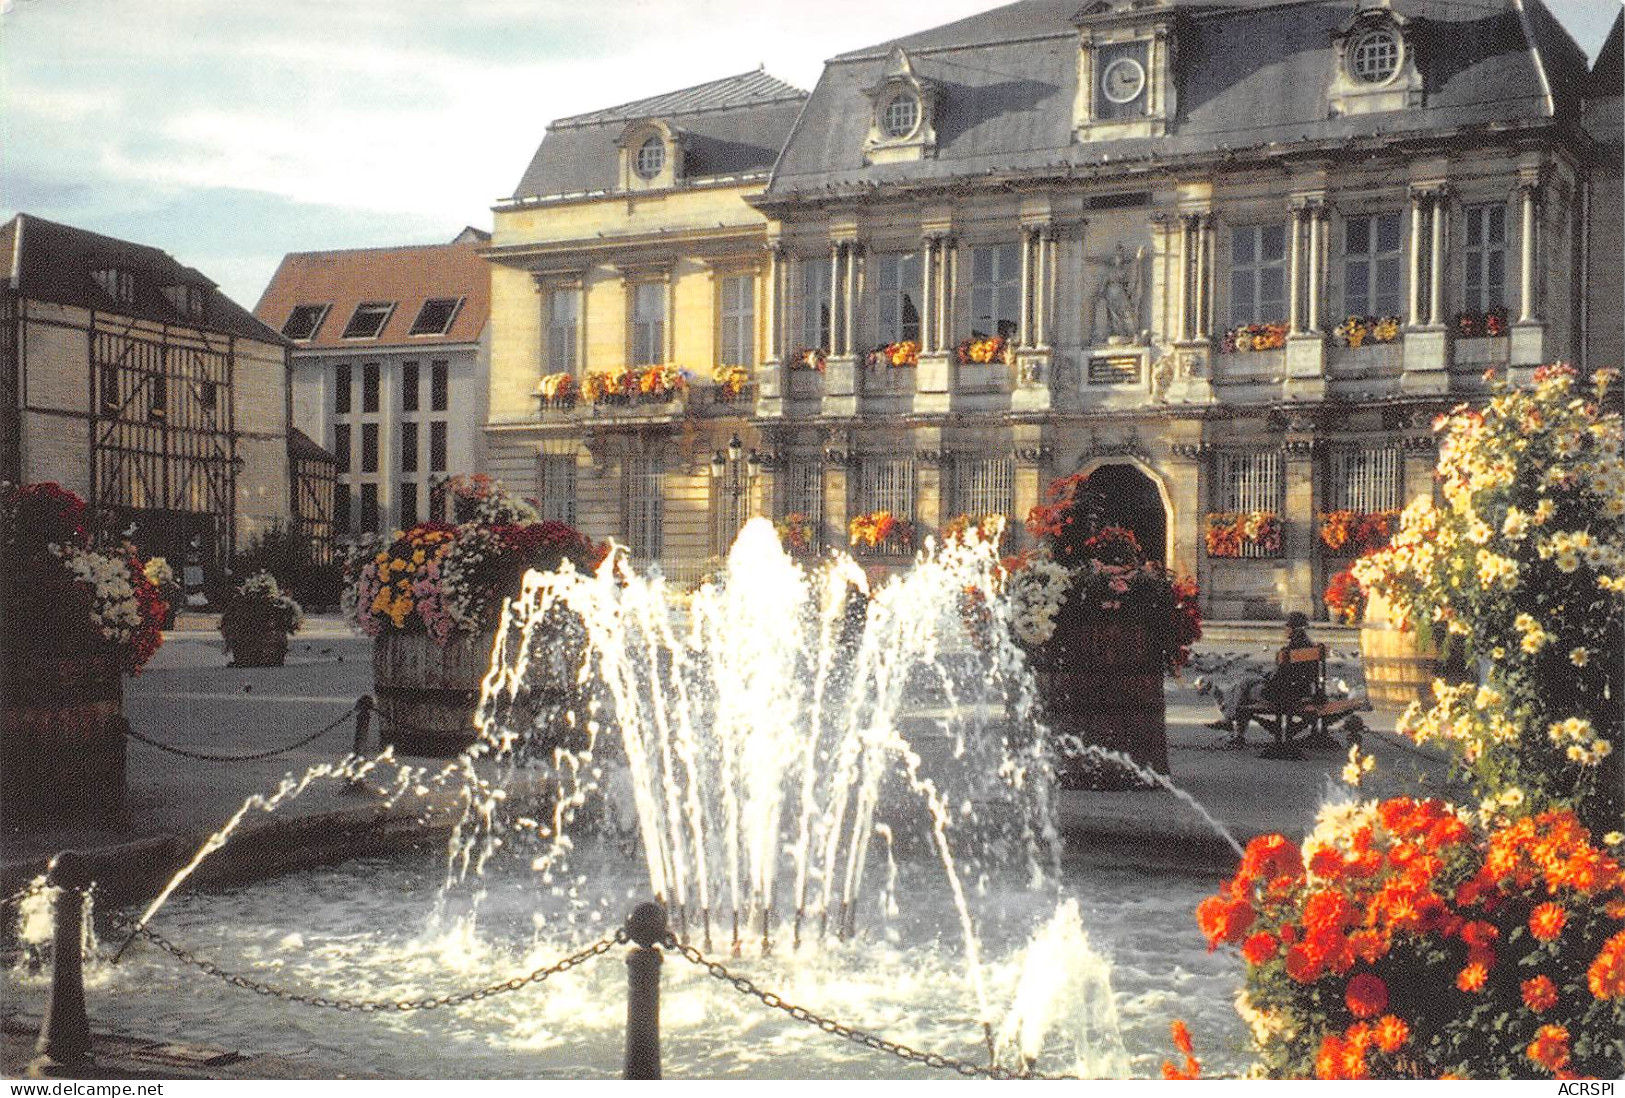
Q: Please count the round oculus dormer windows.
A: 3